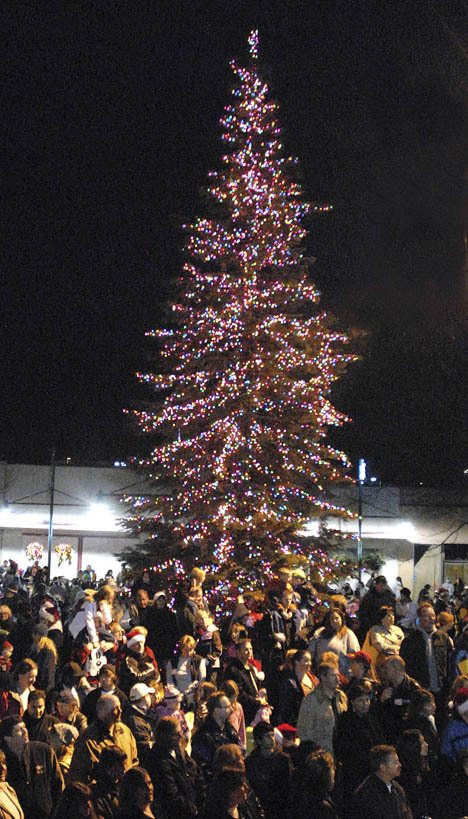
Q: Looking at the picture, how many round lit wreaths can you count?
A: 2